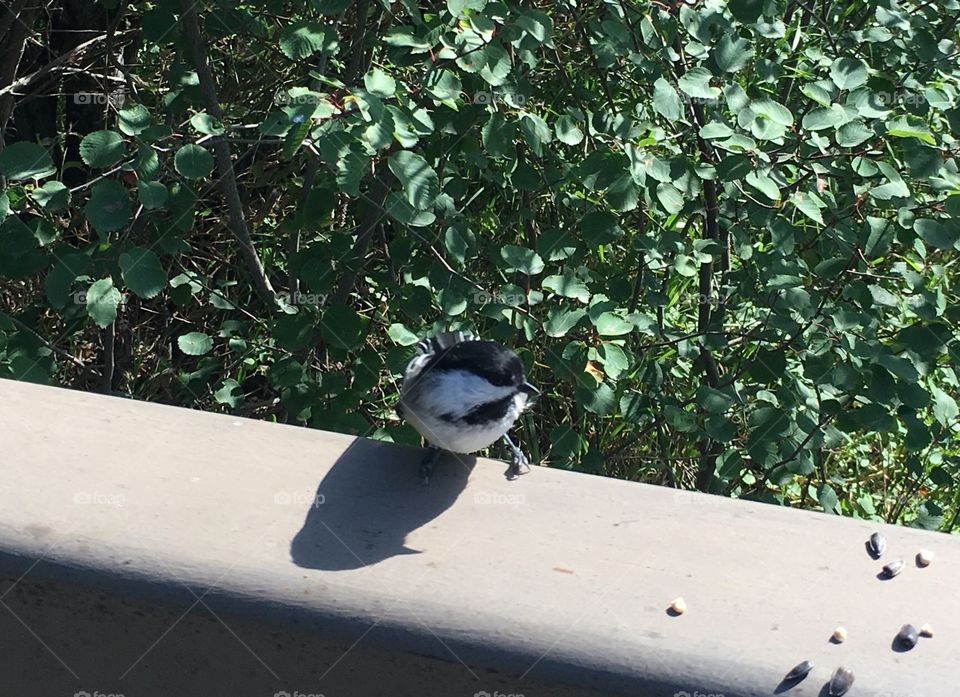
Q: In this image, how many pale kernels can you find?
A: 4